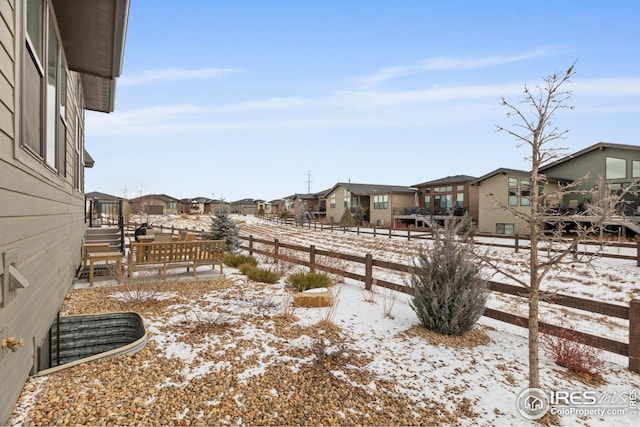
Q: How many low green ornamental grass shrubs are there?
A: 3